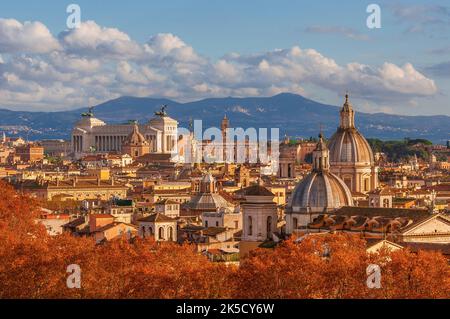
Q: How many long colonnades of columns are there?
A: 1